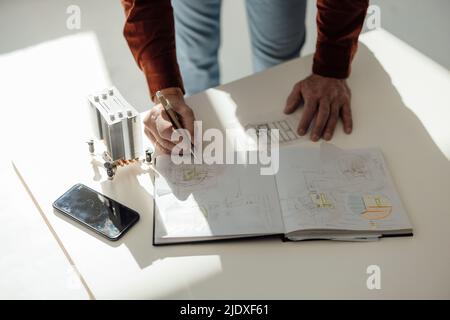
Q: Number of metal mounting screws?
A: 3